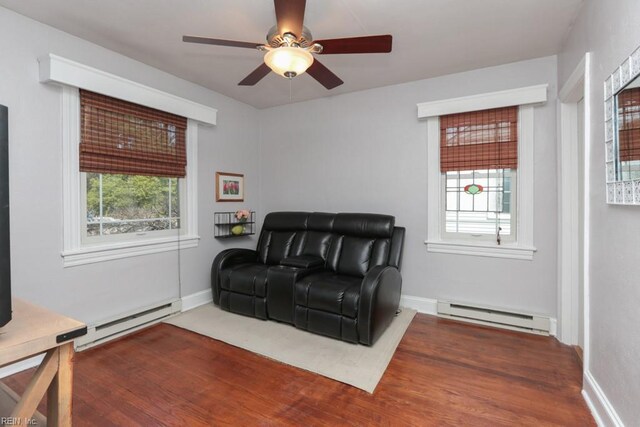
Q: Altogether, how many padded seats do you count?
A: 2